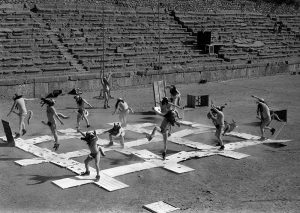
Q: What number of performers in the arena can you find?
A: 12